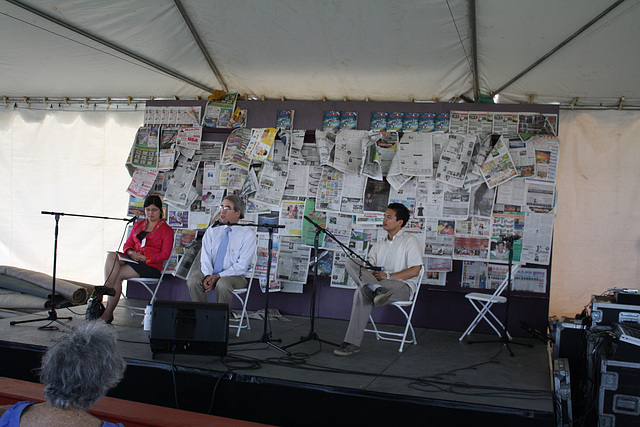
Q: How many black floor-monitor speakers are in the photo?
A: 1